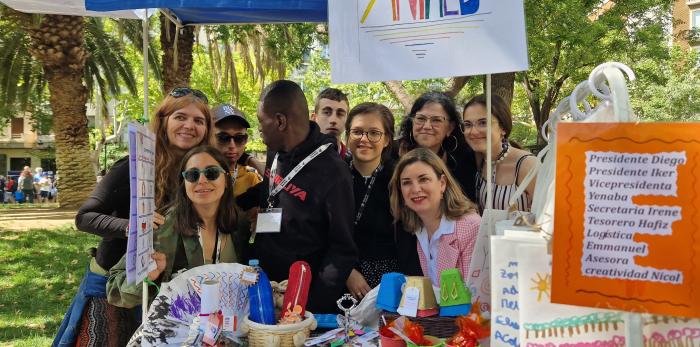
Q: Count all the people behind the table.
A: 9